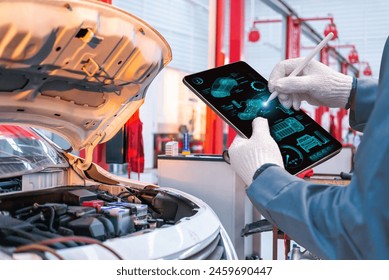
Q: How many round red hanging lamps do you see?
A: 4